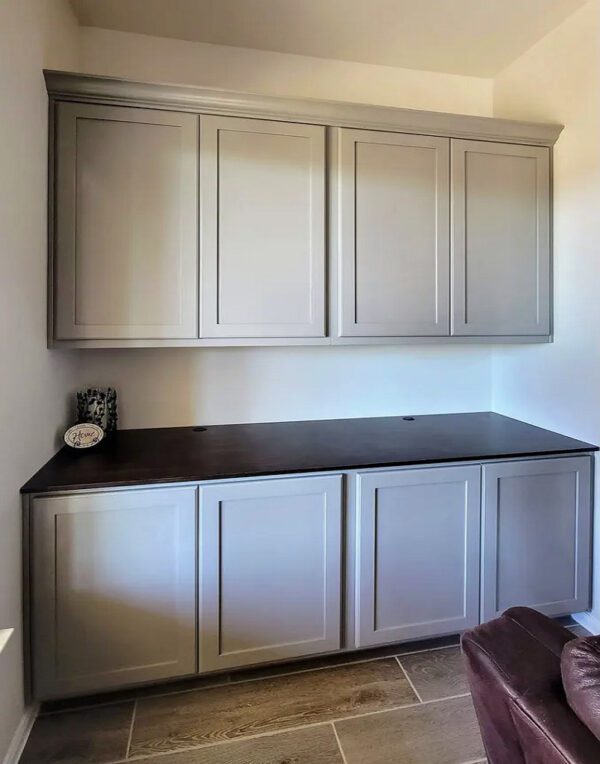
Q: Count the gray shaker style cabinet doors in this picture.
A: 8